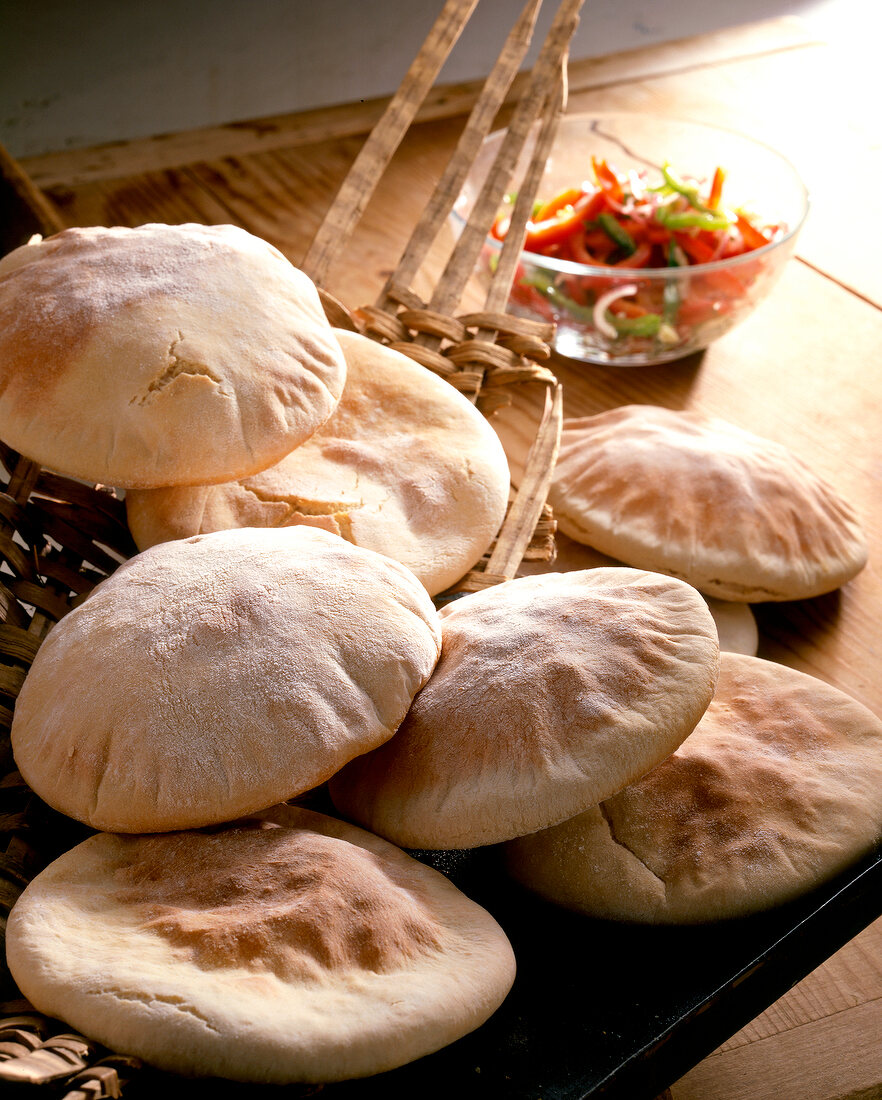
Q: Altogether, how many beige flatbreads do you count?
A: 8